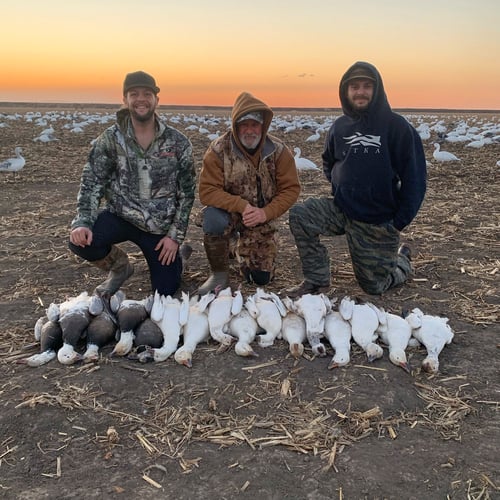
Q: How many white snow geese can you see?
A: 11